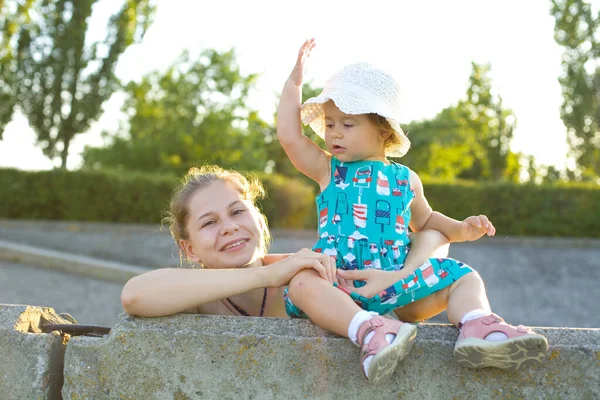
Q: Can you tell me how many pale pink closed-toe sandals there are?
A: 2